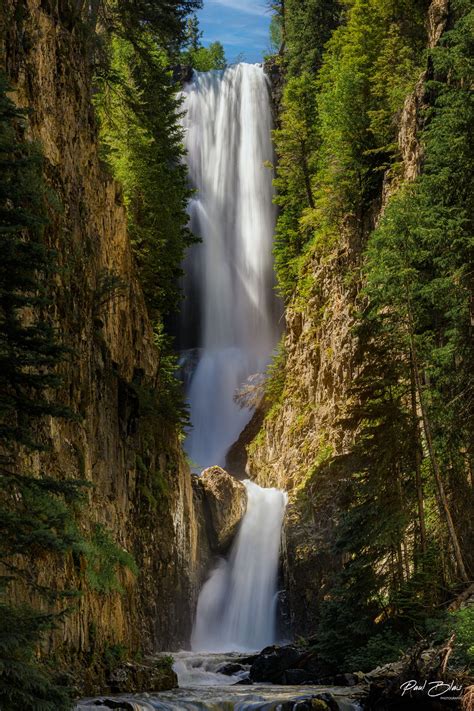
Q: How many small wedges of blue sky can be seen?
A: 1